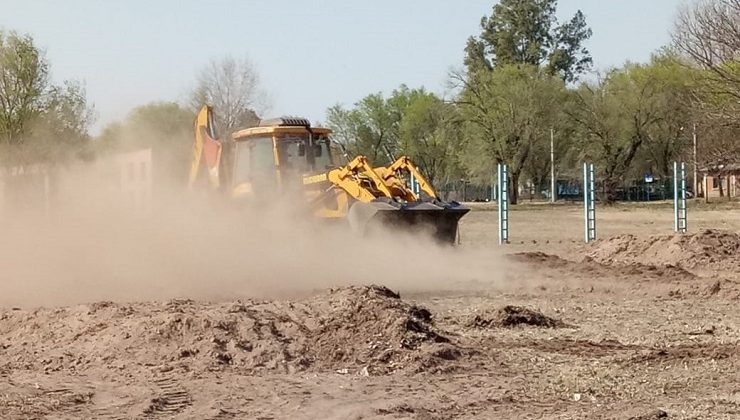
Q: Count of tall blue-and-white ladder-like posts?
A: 3